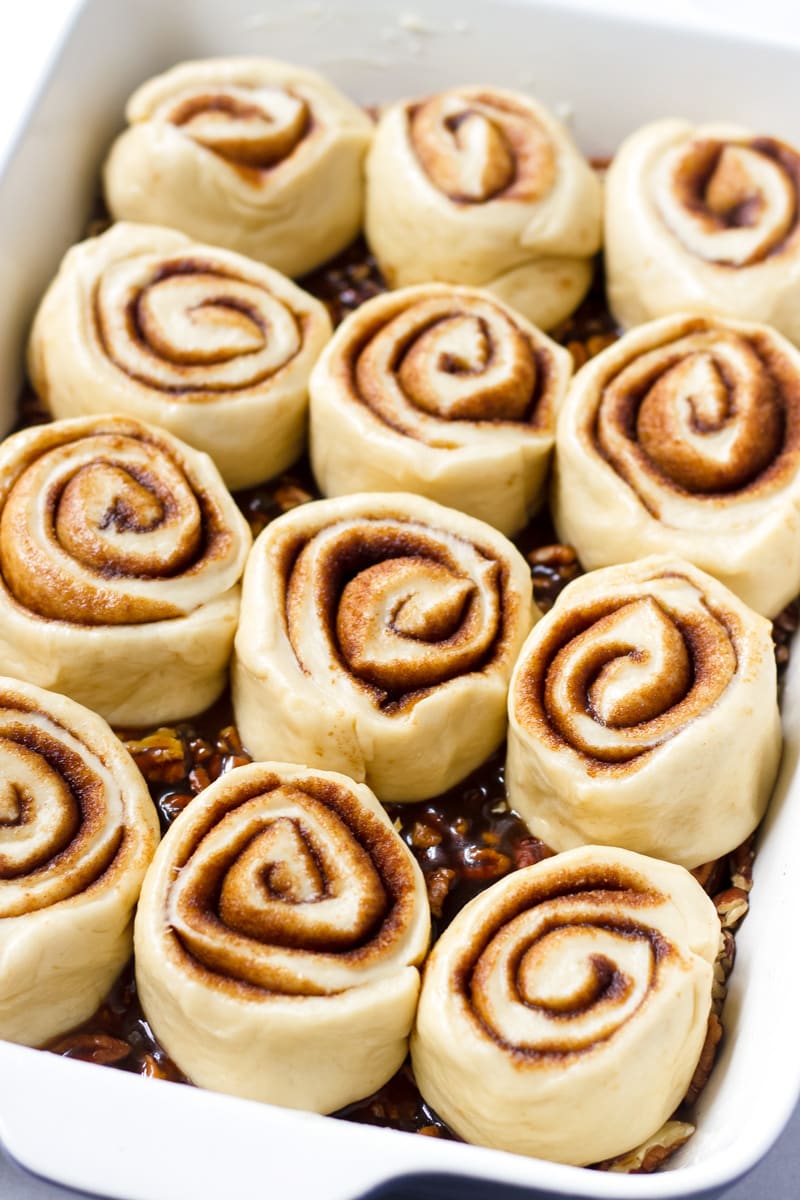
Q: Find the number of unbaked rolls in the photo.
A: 12